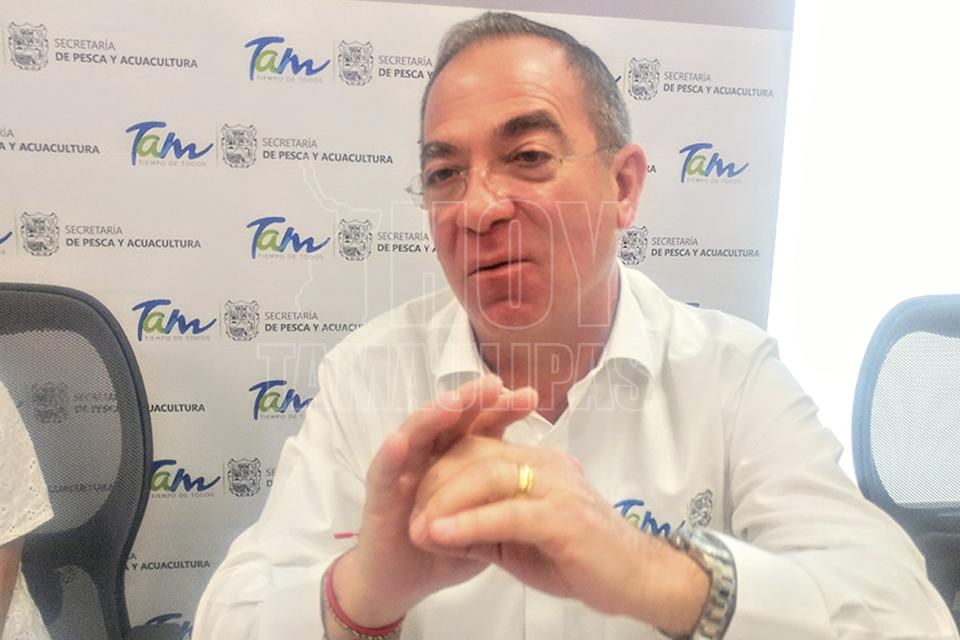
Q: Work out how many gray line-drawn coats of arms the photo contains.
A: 11